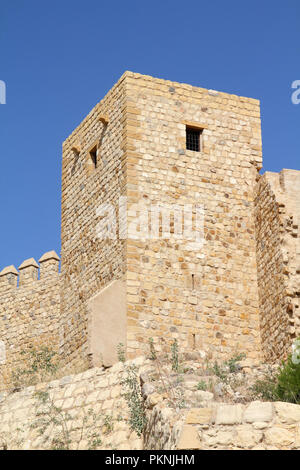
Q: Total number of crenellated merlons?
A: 3